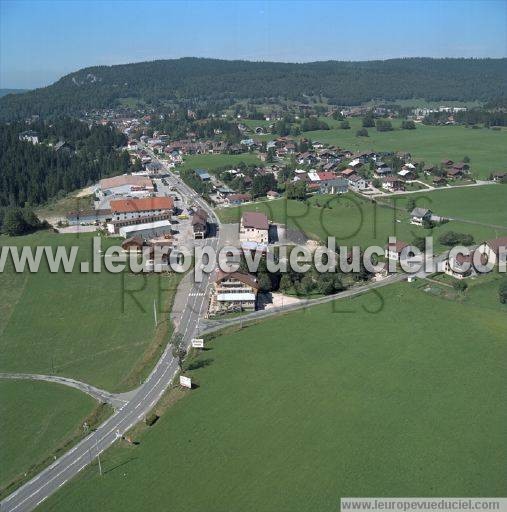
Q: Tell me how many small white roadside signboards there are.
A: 2